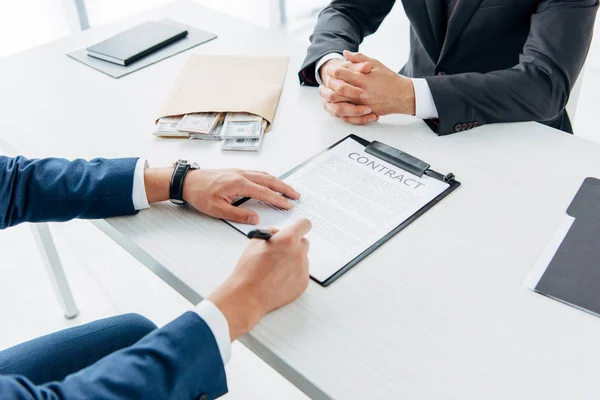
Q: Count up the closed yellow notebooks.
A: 0